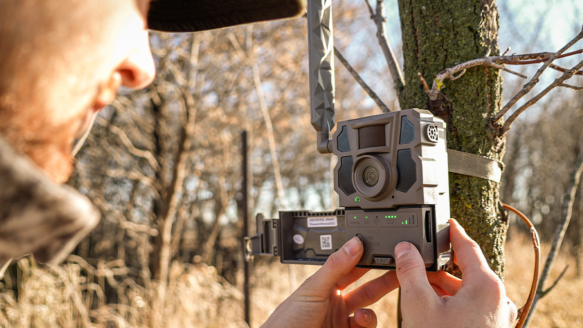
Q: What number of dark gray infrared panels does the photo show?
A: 4